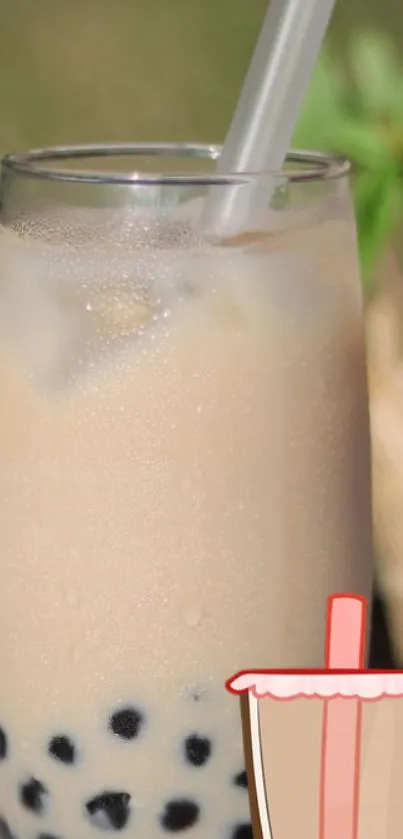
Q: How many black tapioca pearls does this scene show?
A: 11